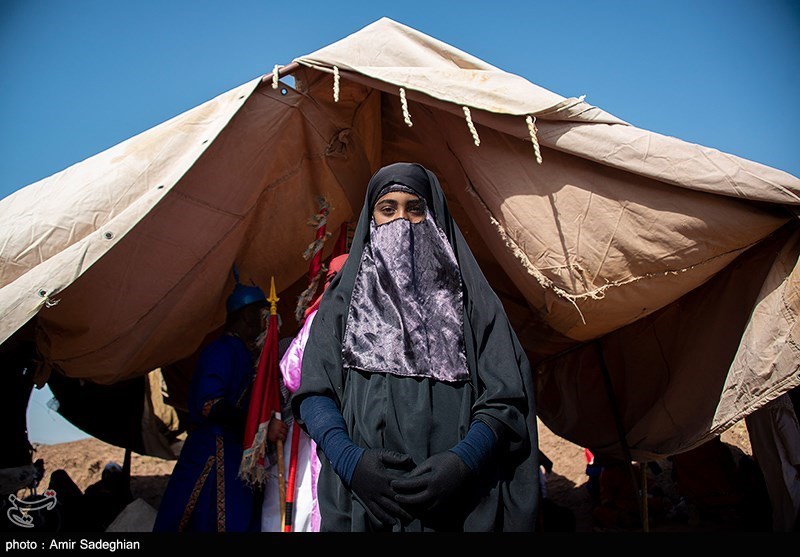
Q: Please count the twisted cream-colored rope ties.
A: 5